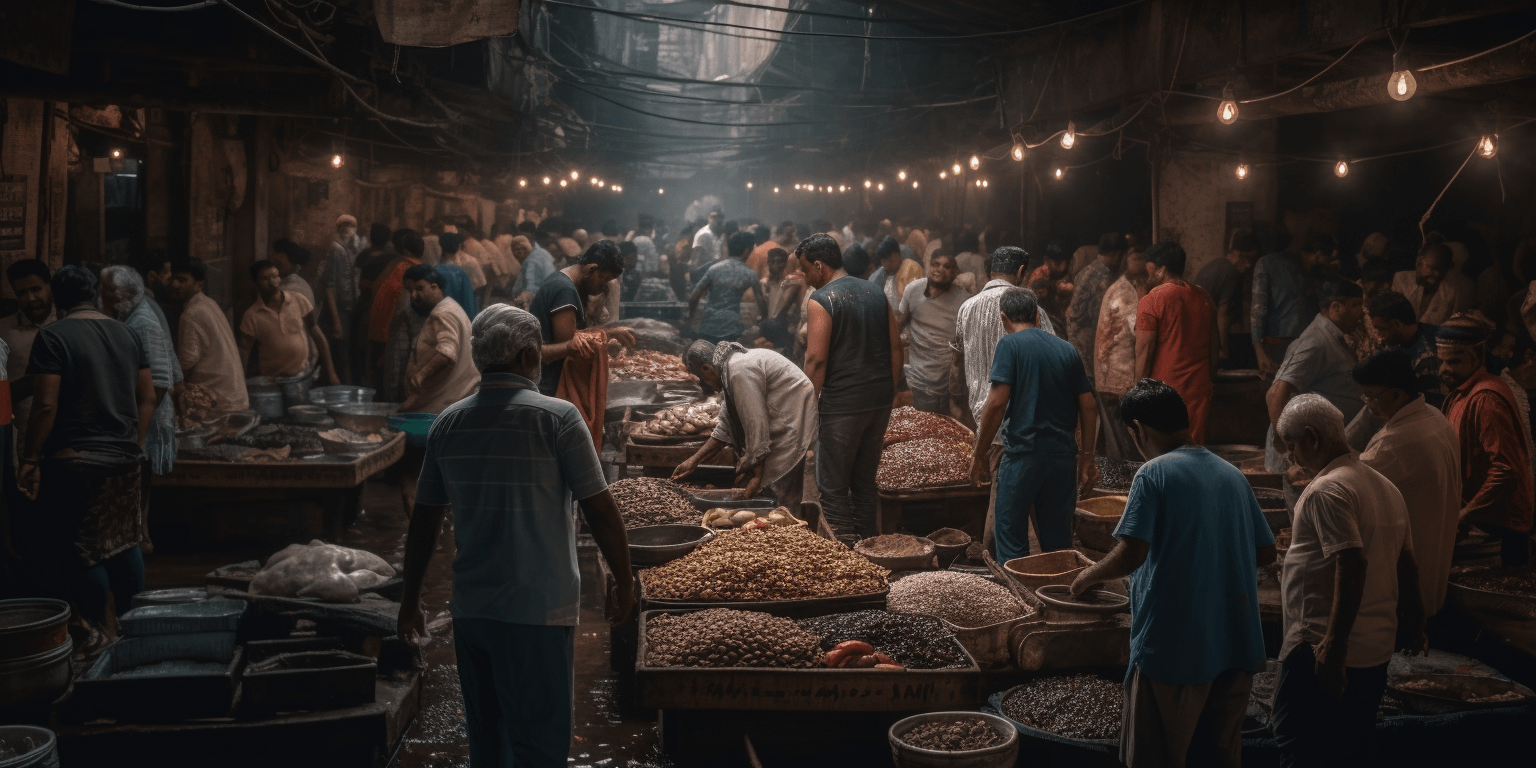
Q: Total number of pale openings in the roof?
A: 1